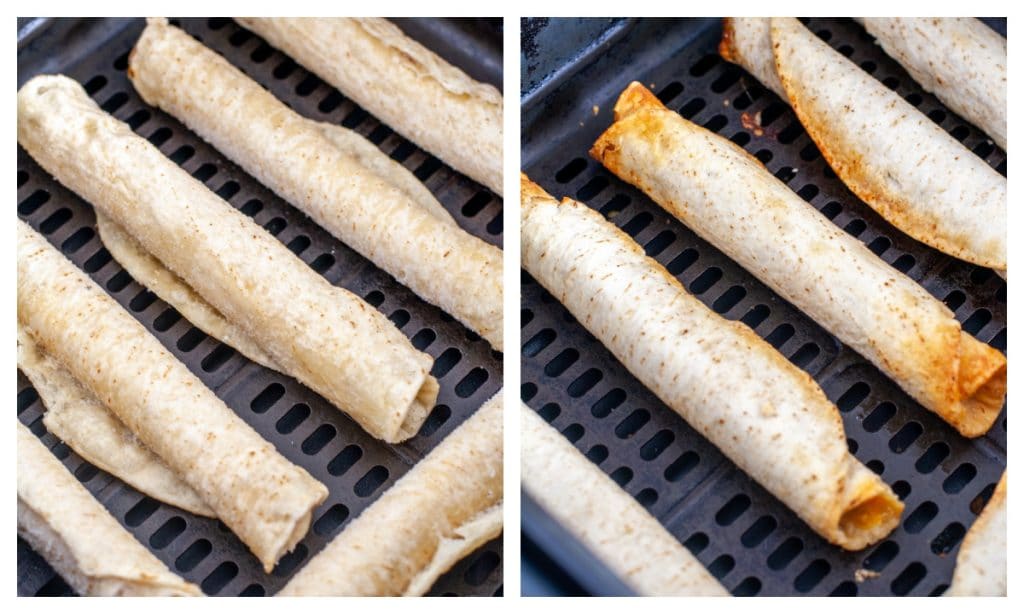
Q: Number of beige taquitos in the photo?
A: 12